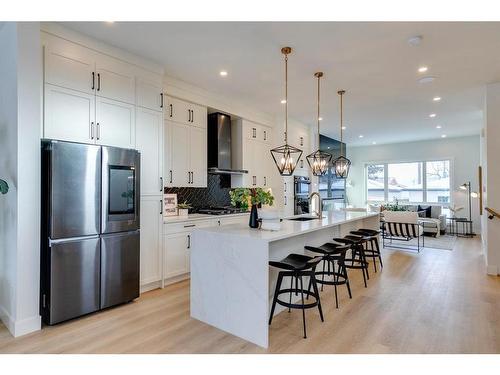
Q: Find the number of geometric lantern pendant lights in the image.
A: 3